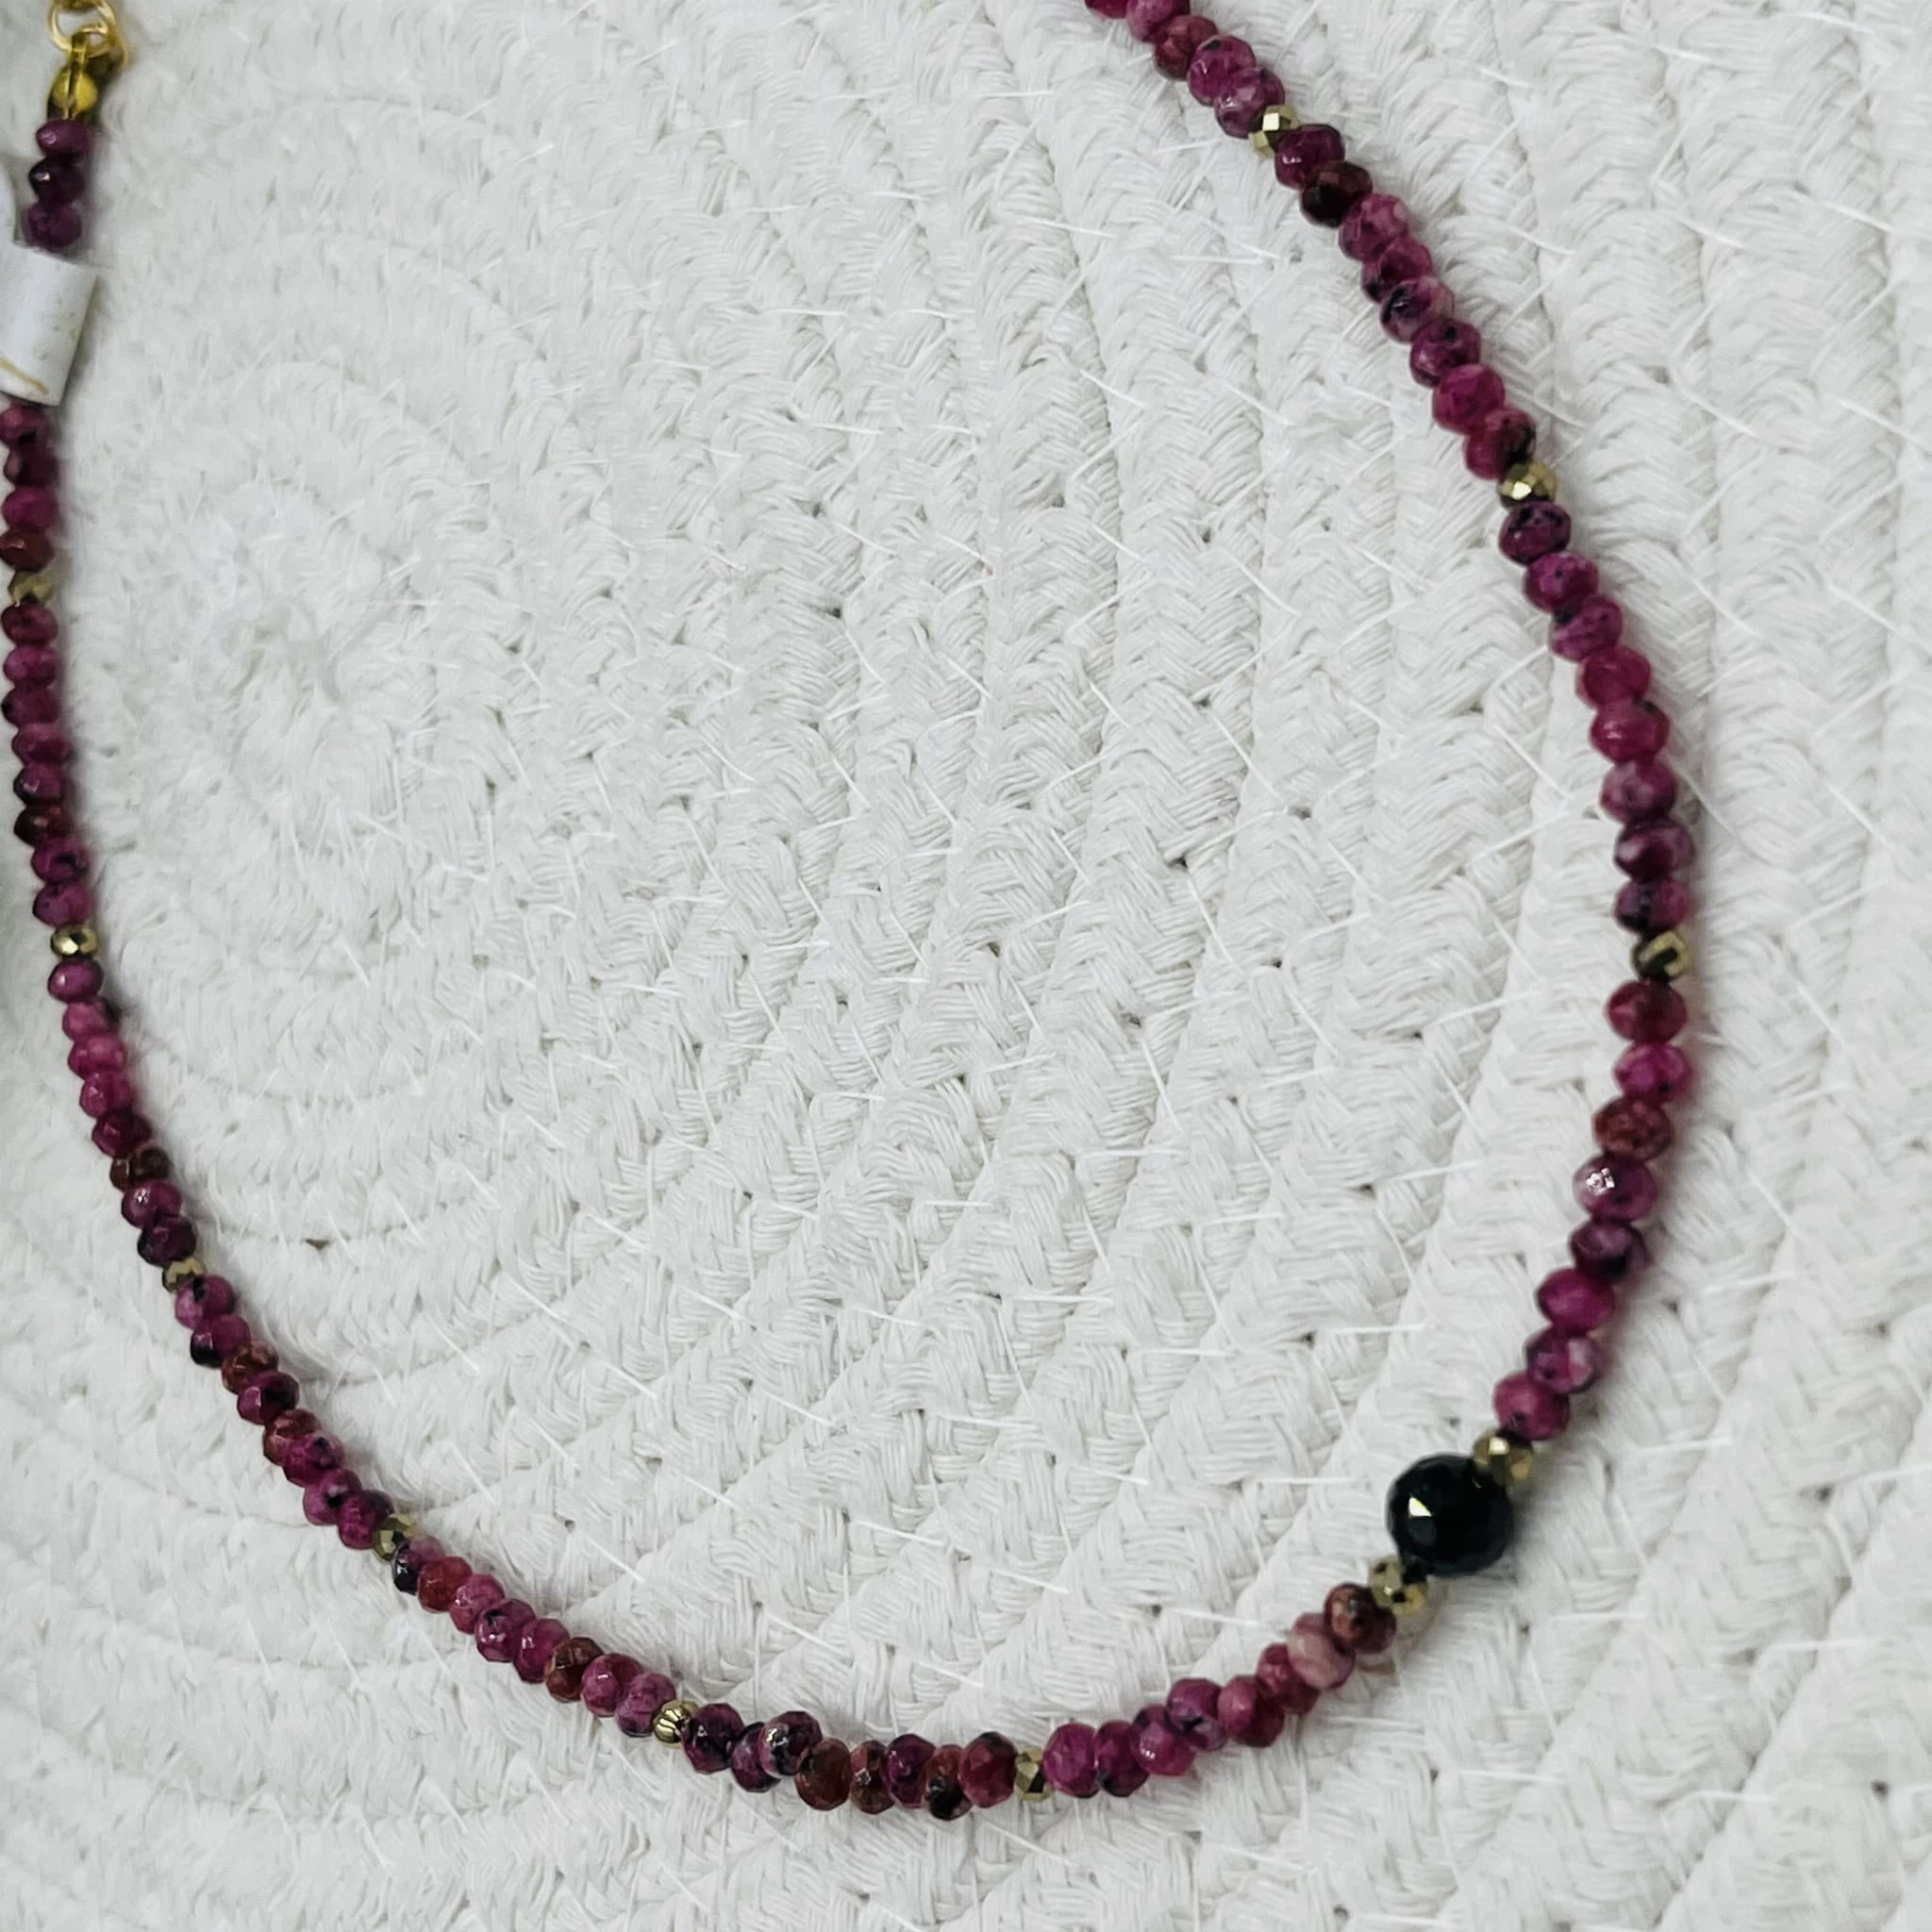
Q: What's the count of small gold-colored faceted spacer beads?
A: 11